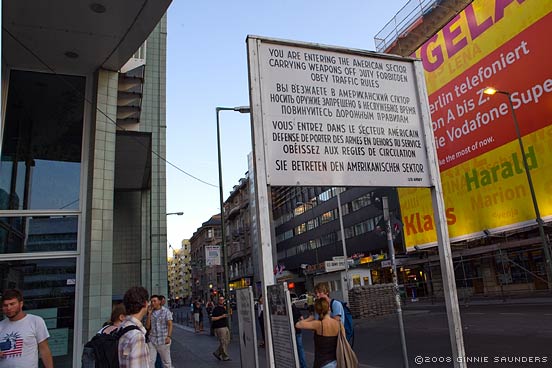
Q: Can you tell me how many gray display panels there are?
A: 2